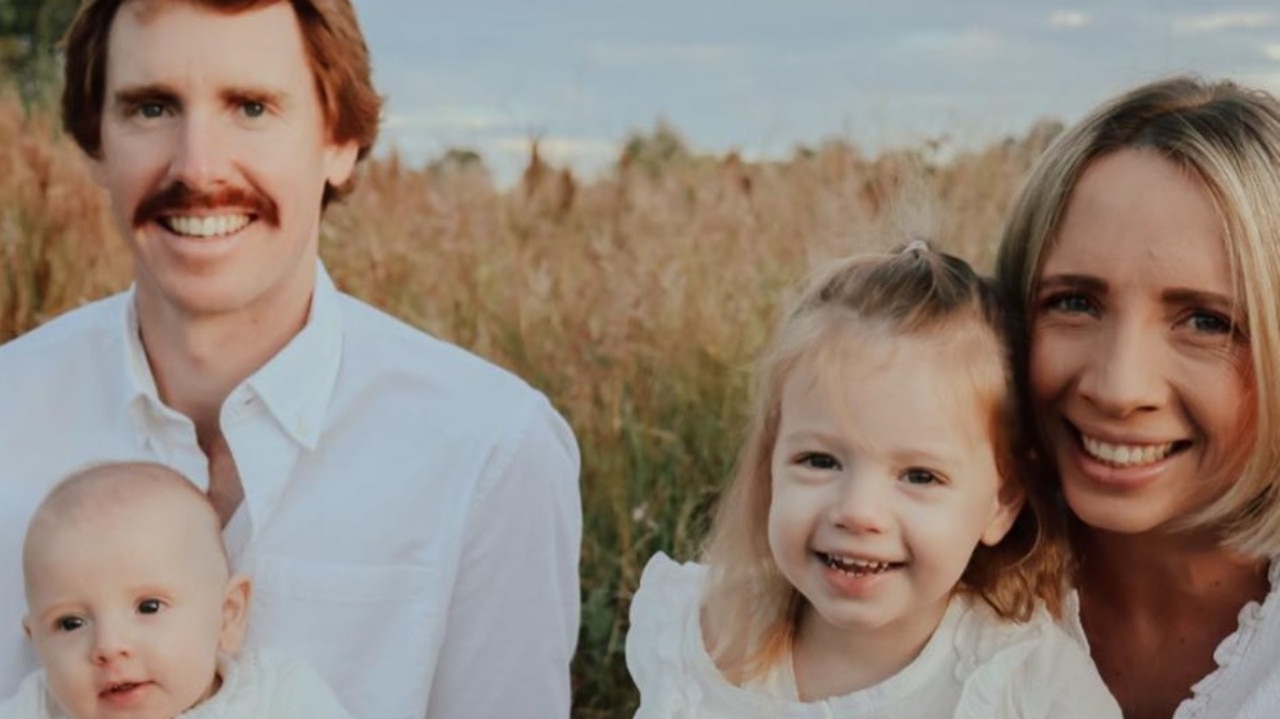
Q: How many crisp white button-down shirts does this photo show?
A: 1